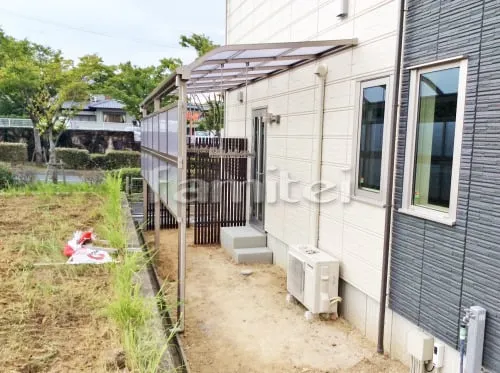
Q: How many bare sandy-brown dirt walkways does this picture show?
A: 1